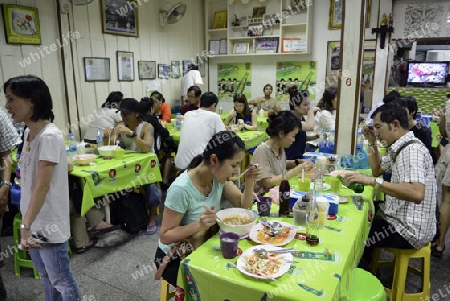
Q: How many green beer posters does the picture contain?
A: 2